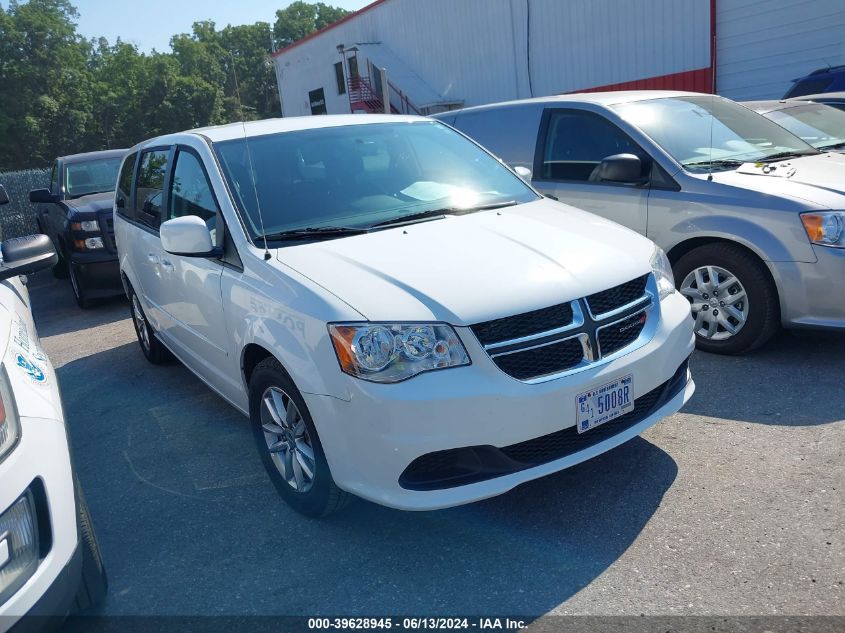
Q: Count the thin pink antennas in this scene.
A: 0